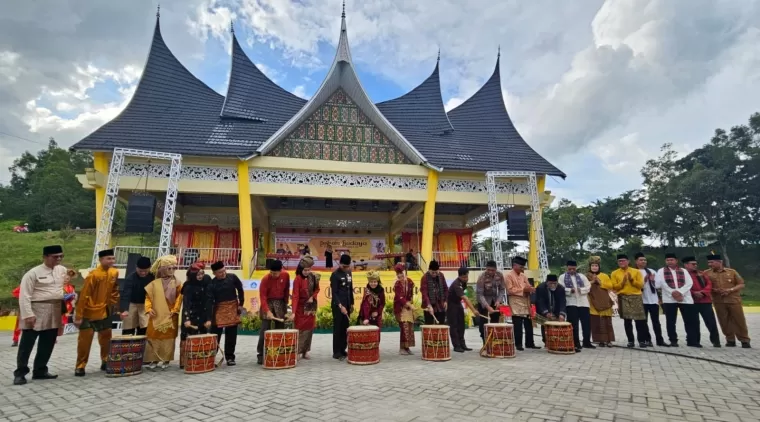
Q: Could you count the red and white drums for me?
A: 6